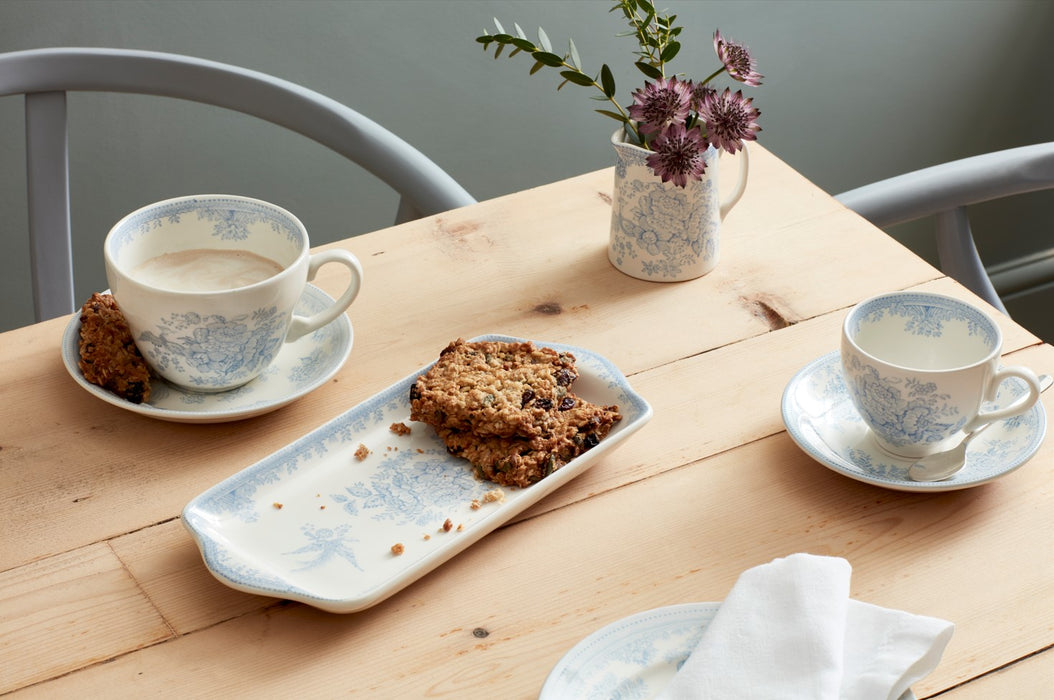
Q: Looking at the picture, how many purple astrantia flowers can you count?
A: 5